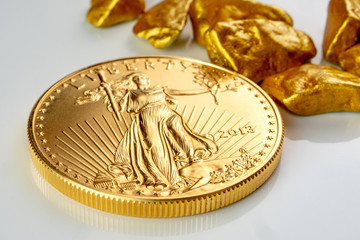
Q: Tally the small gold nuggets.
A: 7